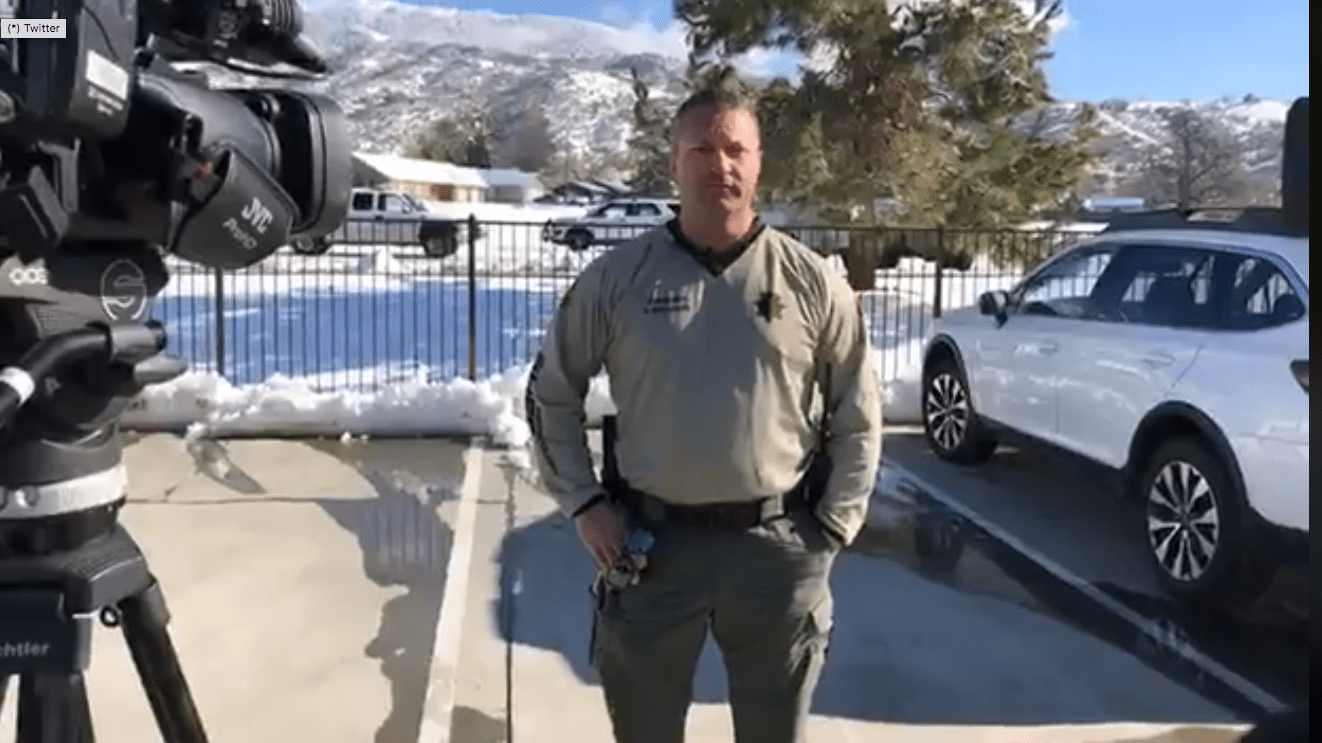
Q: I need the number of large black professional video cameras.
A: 1